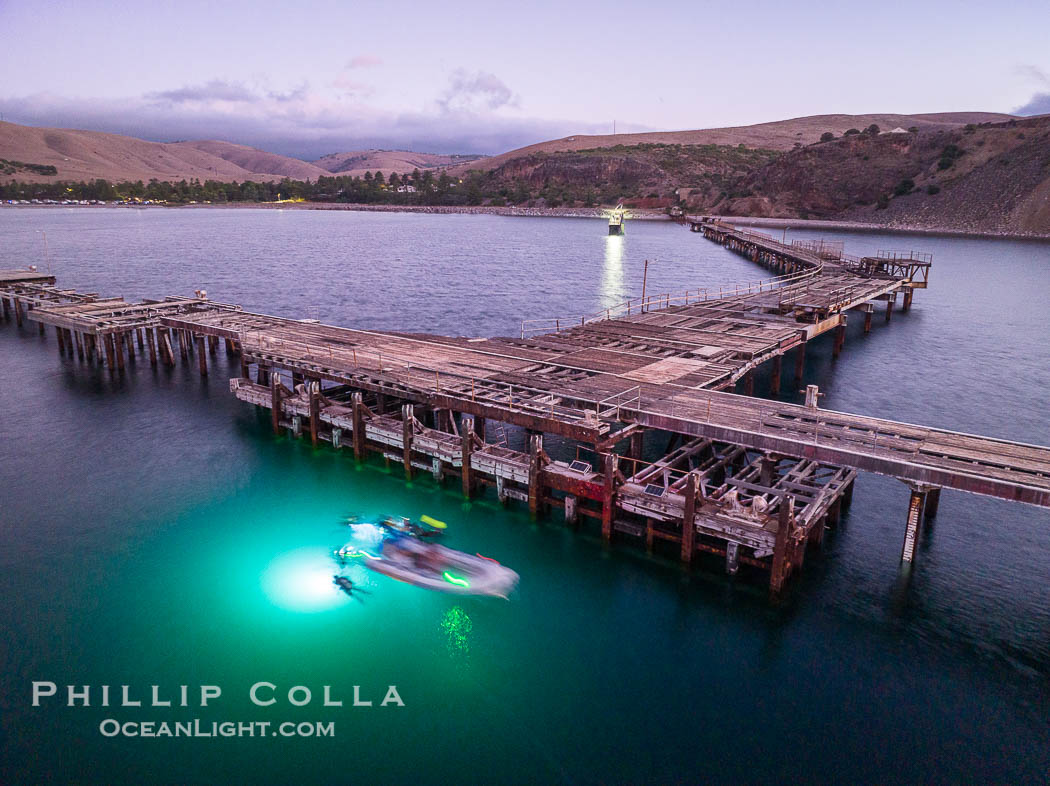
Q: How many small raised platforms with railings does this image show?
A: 1